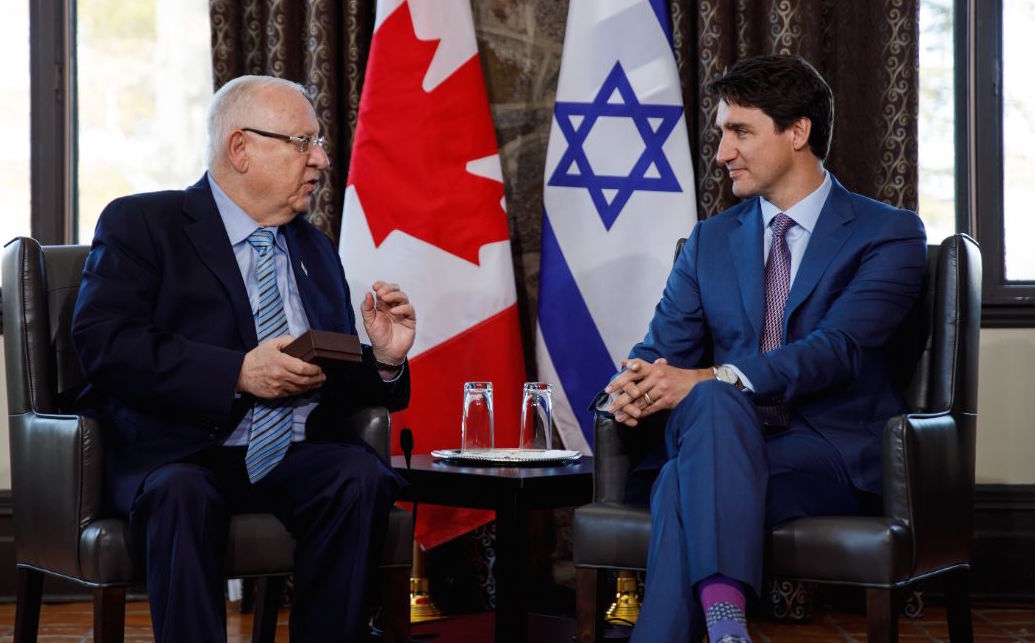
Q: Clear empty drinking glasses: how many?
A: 2